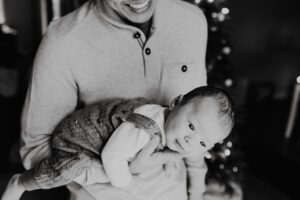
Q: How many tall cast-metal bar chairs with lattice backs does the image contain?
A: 0